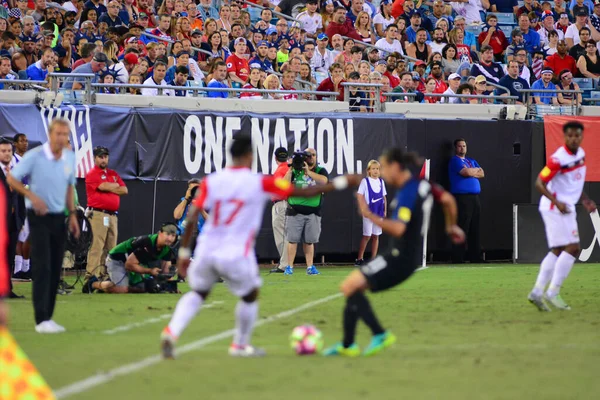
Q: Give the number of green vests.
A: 2